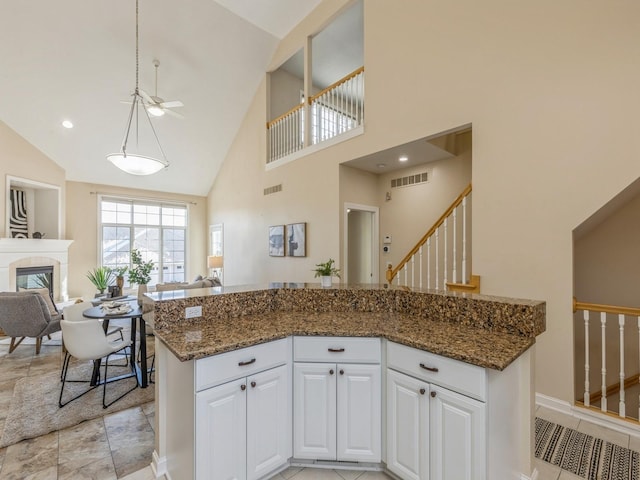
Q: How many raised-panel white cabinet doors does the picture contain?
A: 6